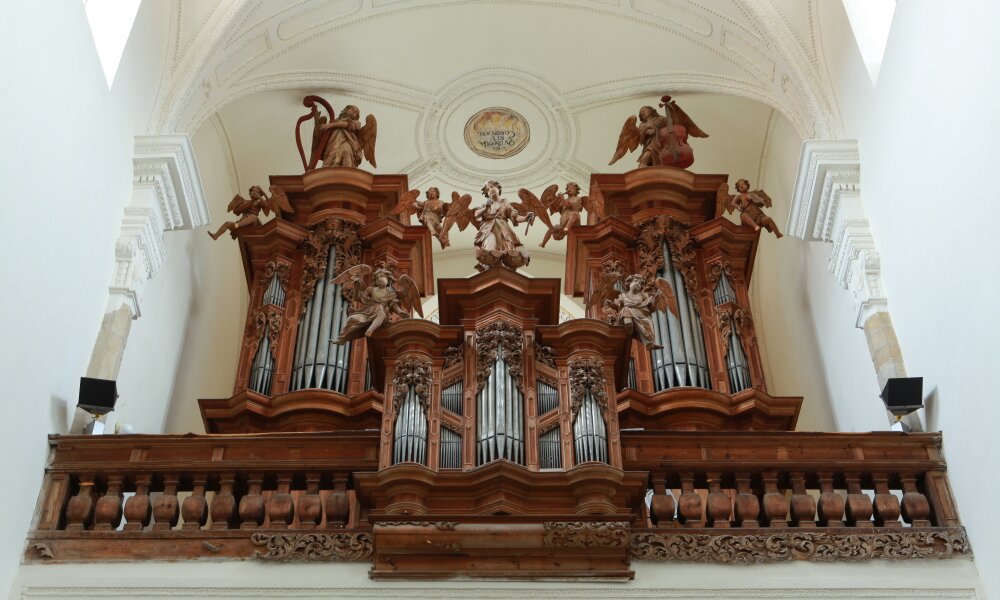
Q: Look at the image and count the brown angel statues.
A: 9